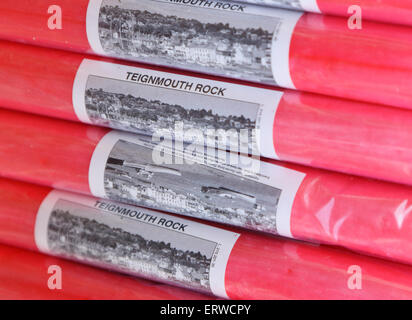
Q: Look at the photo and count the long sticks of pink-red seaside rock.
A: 6